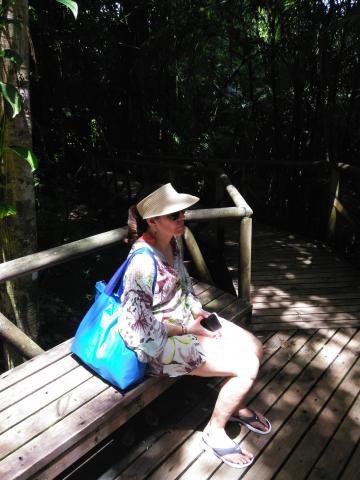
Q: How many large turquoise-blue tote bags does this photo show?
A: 1